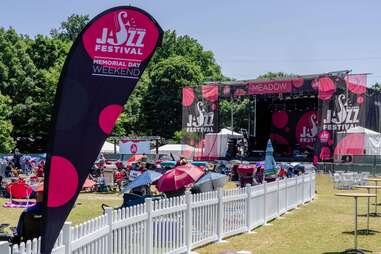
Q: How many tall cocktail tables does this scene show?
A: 3